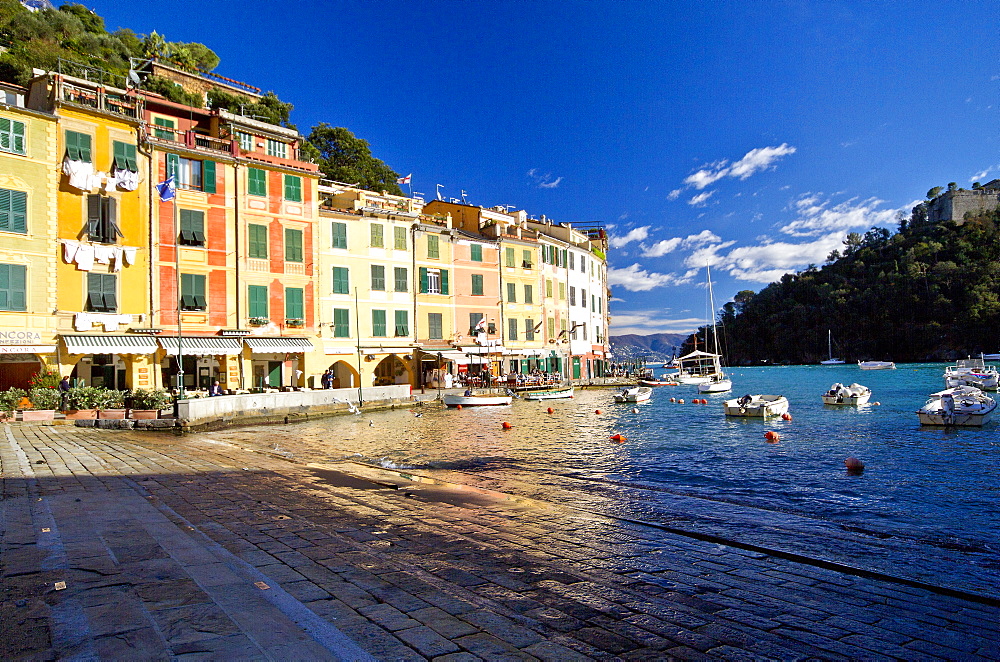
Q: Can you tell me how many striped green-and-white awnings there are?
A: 3